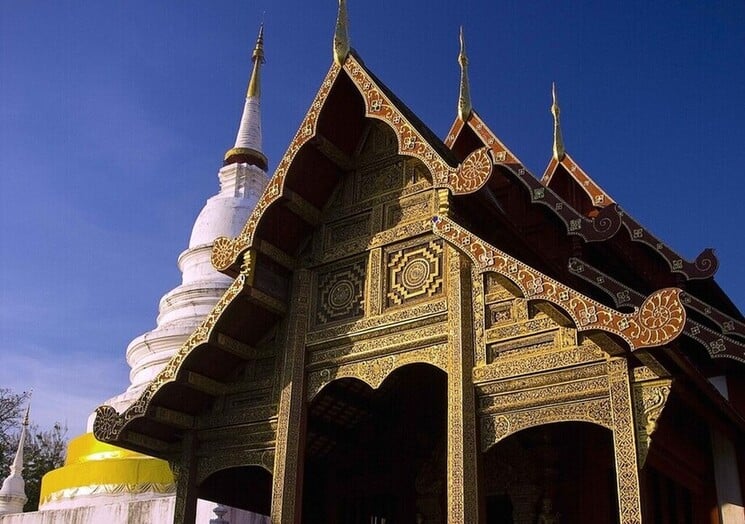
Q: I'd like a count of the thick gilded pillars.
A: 4